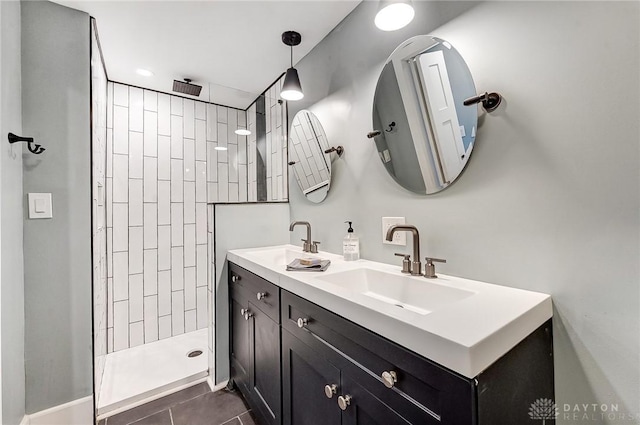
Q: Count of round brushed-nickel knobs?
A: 8